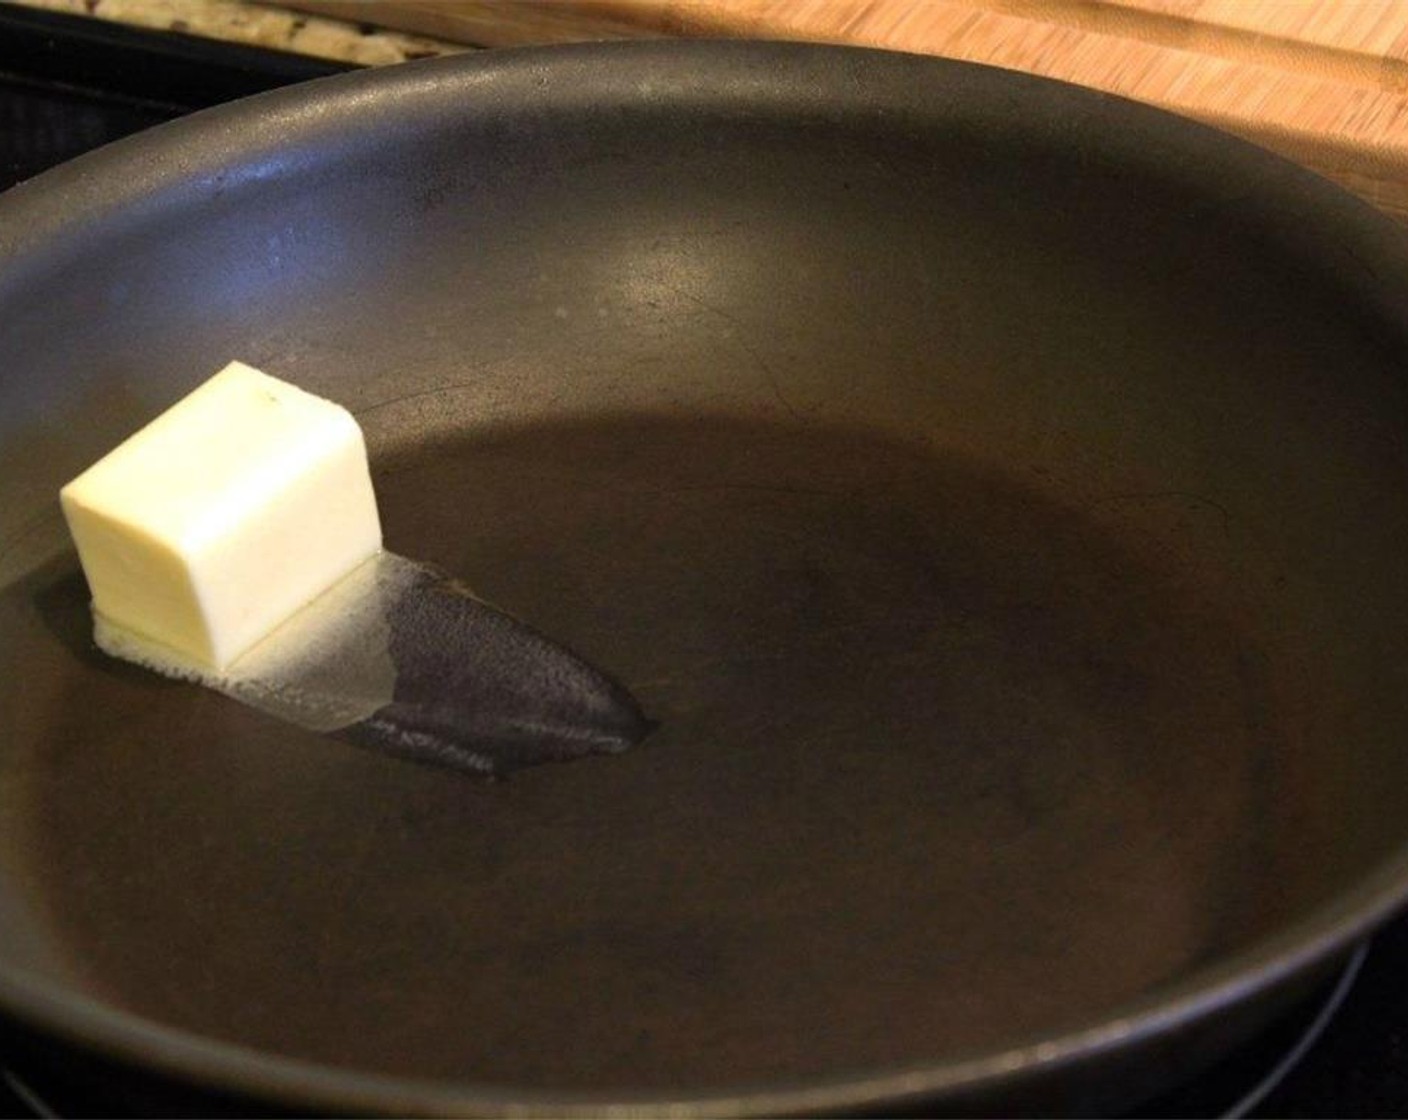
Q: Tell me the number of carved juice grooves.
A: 1